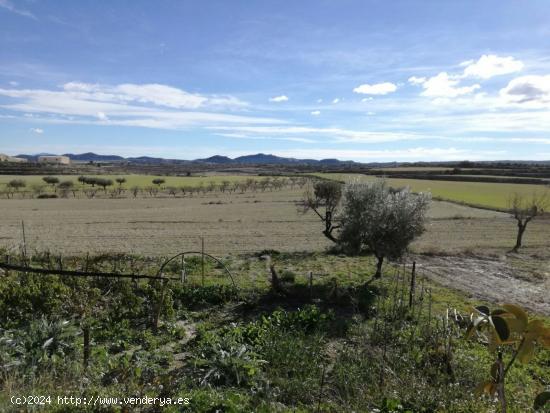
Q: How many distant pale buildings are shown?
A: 2